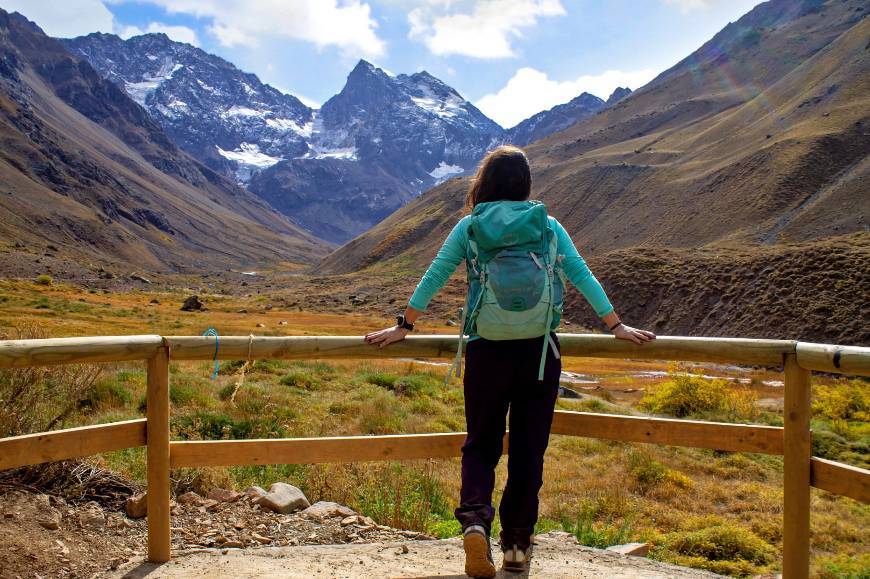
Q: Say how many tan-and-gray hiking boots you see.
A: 2